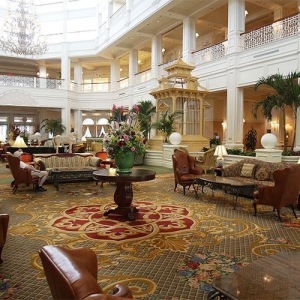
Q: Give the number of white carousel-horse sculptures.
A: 2